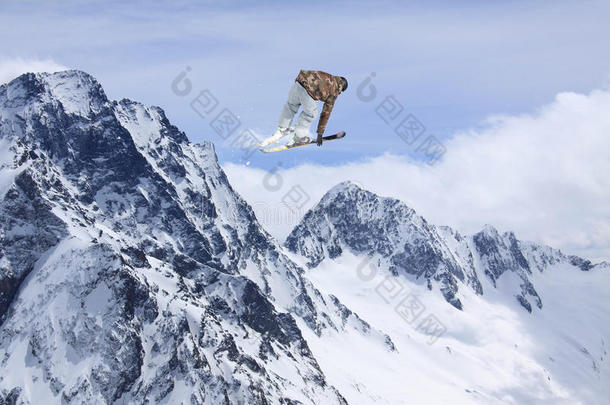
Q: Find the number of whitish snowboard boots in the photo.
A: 2